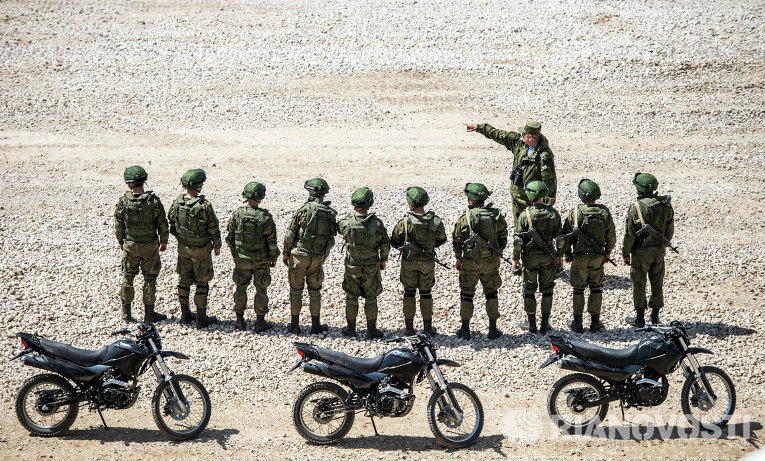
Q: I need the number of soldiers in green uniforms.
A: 11